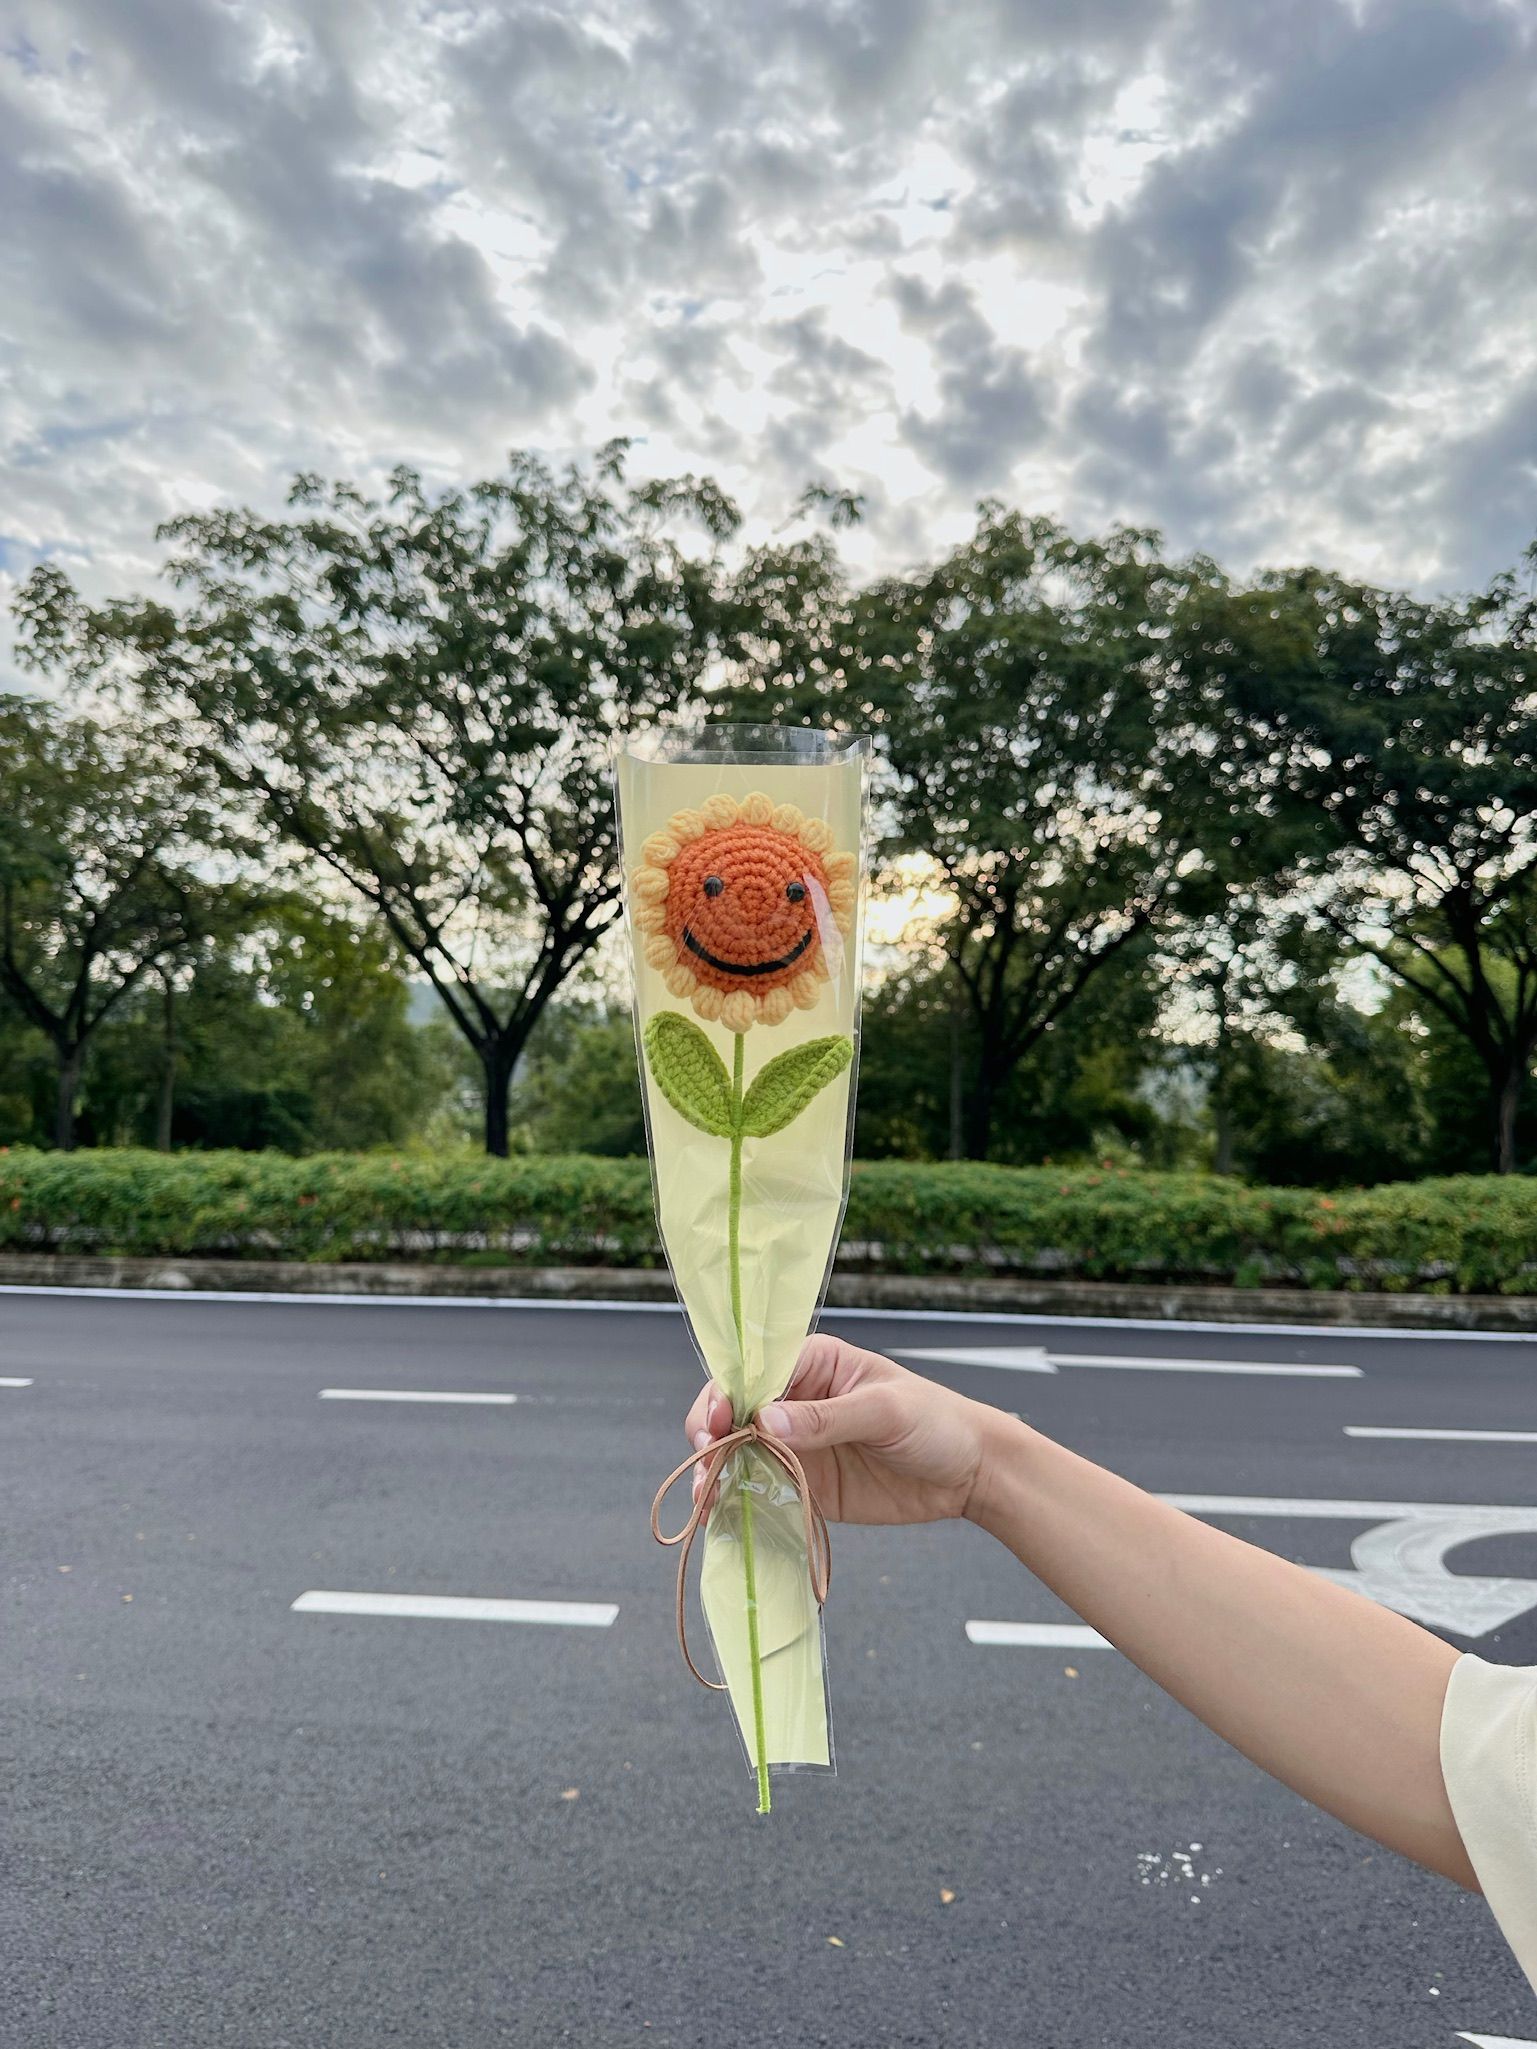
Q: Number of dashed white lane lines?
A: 5